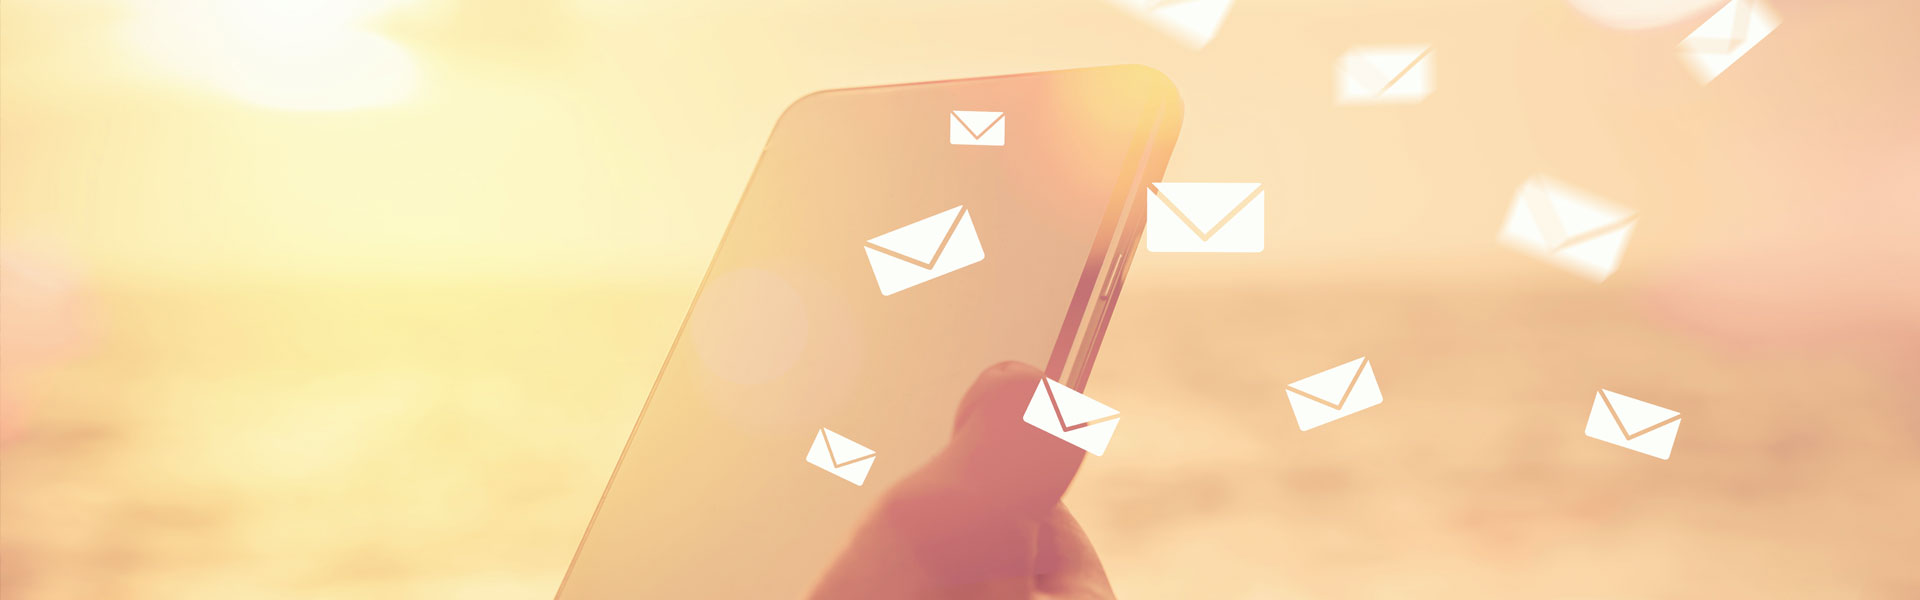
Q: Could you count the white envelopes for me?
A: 11